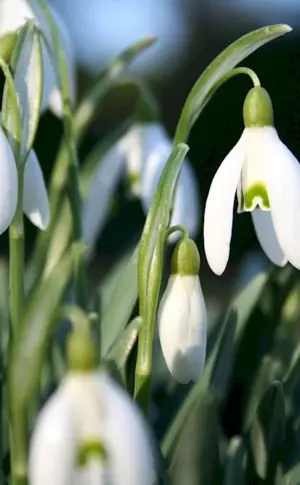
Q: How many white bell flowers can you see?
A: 6